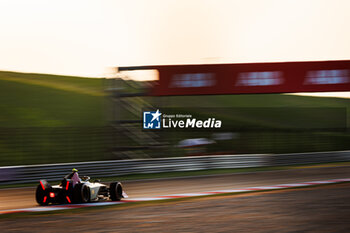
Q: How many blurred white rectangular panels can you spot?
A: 3